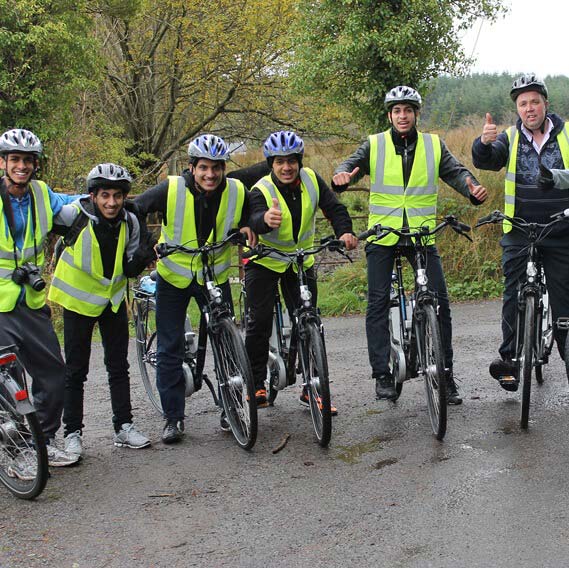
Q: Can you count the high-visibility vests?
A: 6